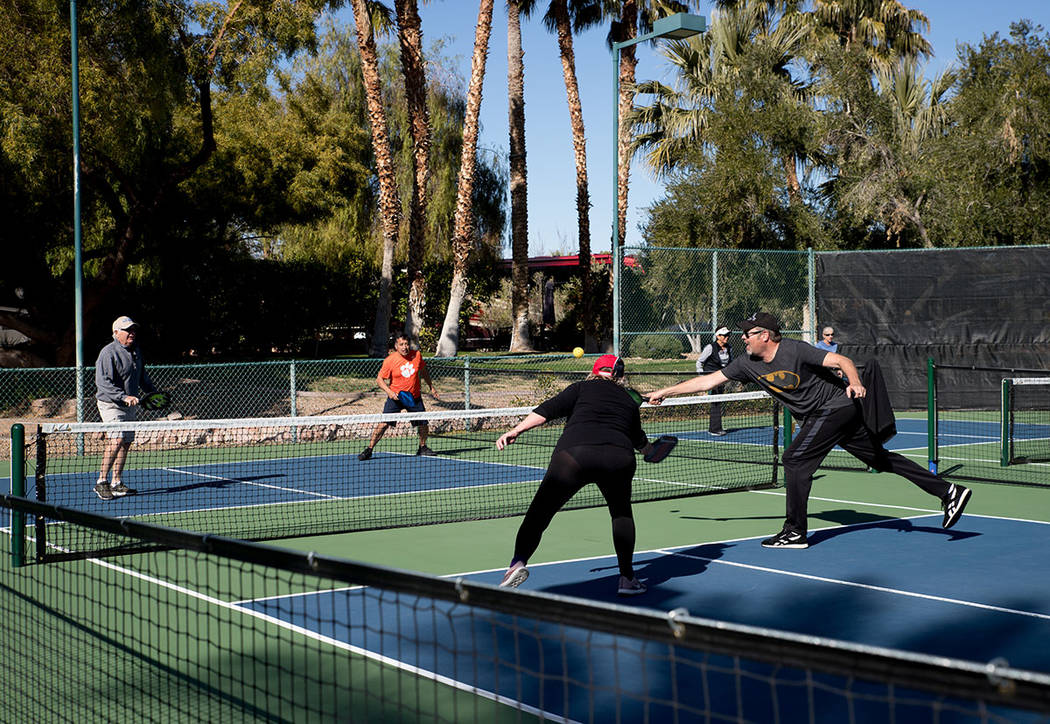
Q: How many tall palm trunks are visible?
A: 6